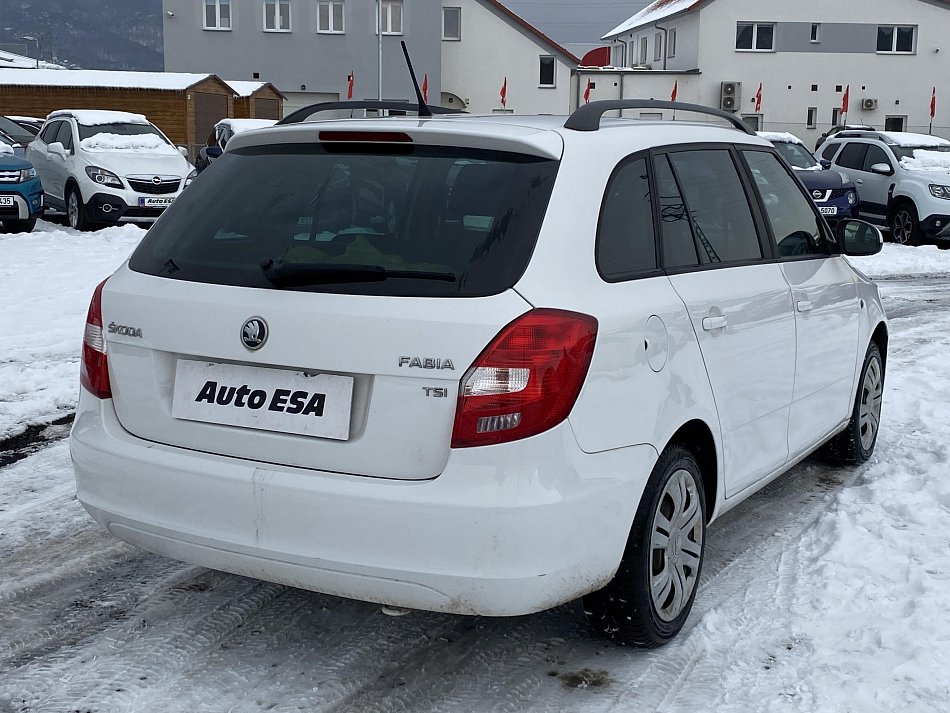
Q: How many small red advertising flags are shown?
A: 8